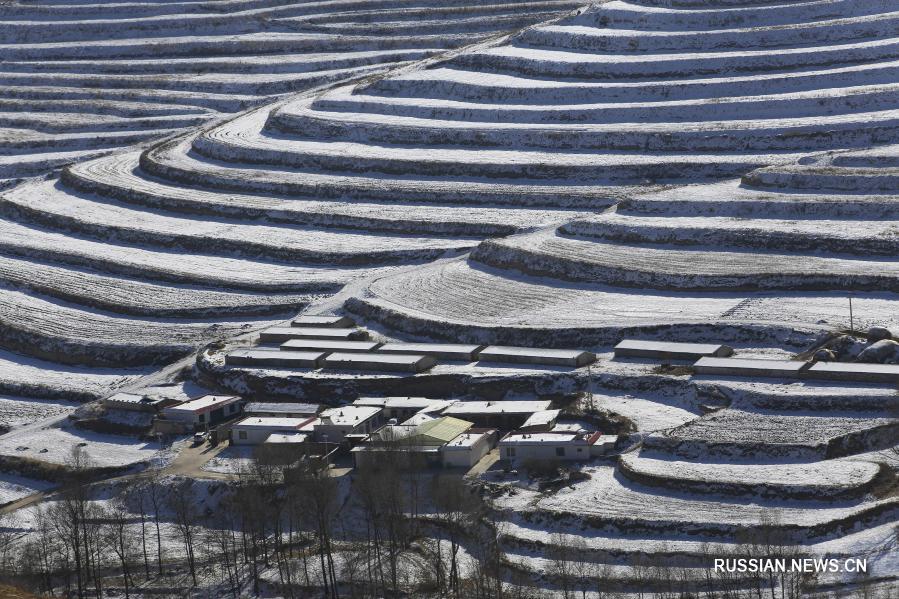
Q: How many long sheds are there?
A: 10